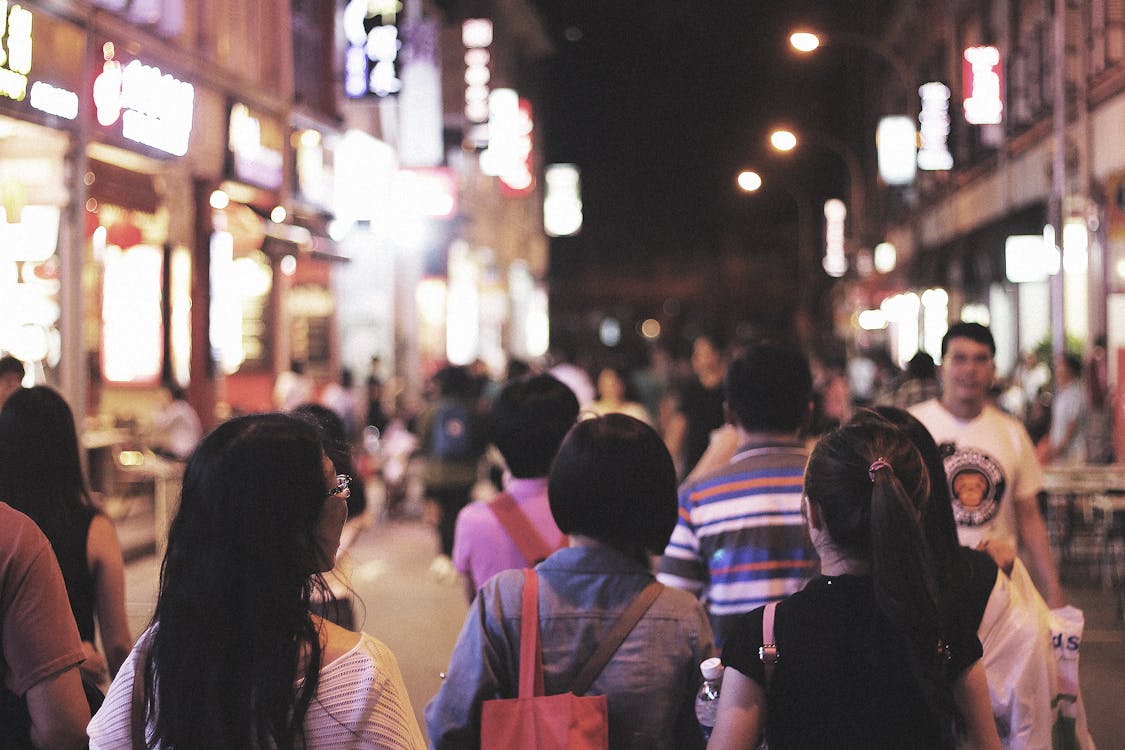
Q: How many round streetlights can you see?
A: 3